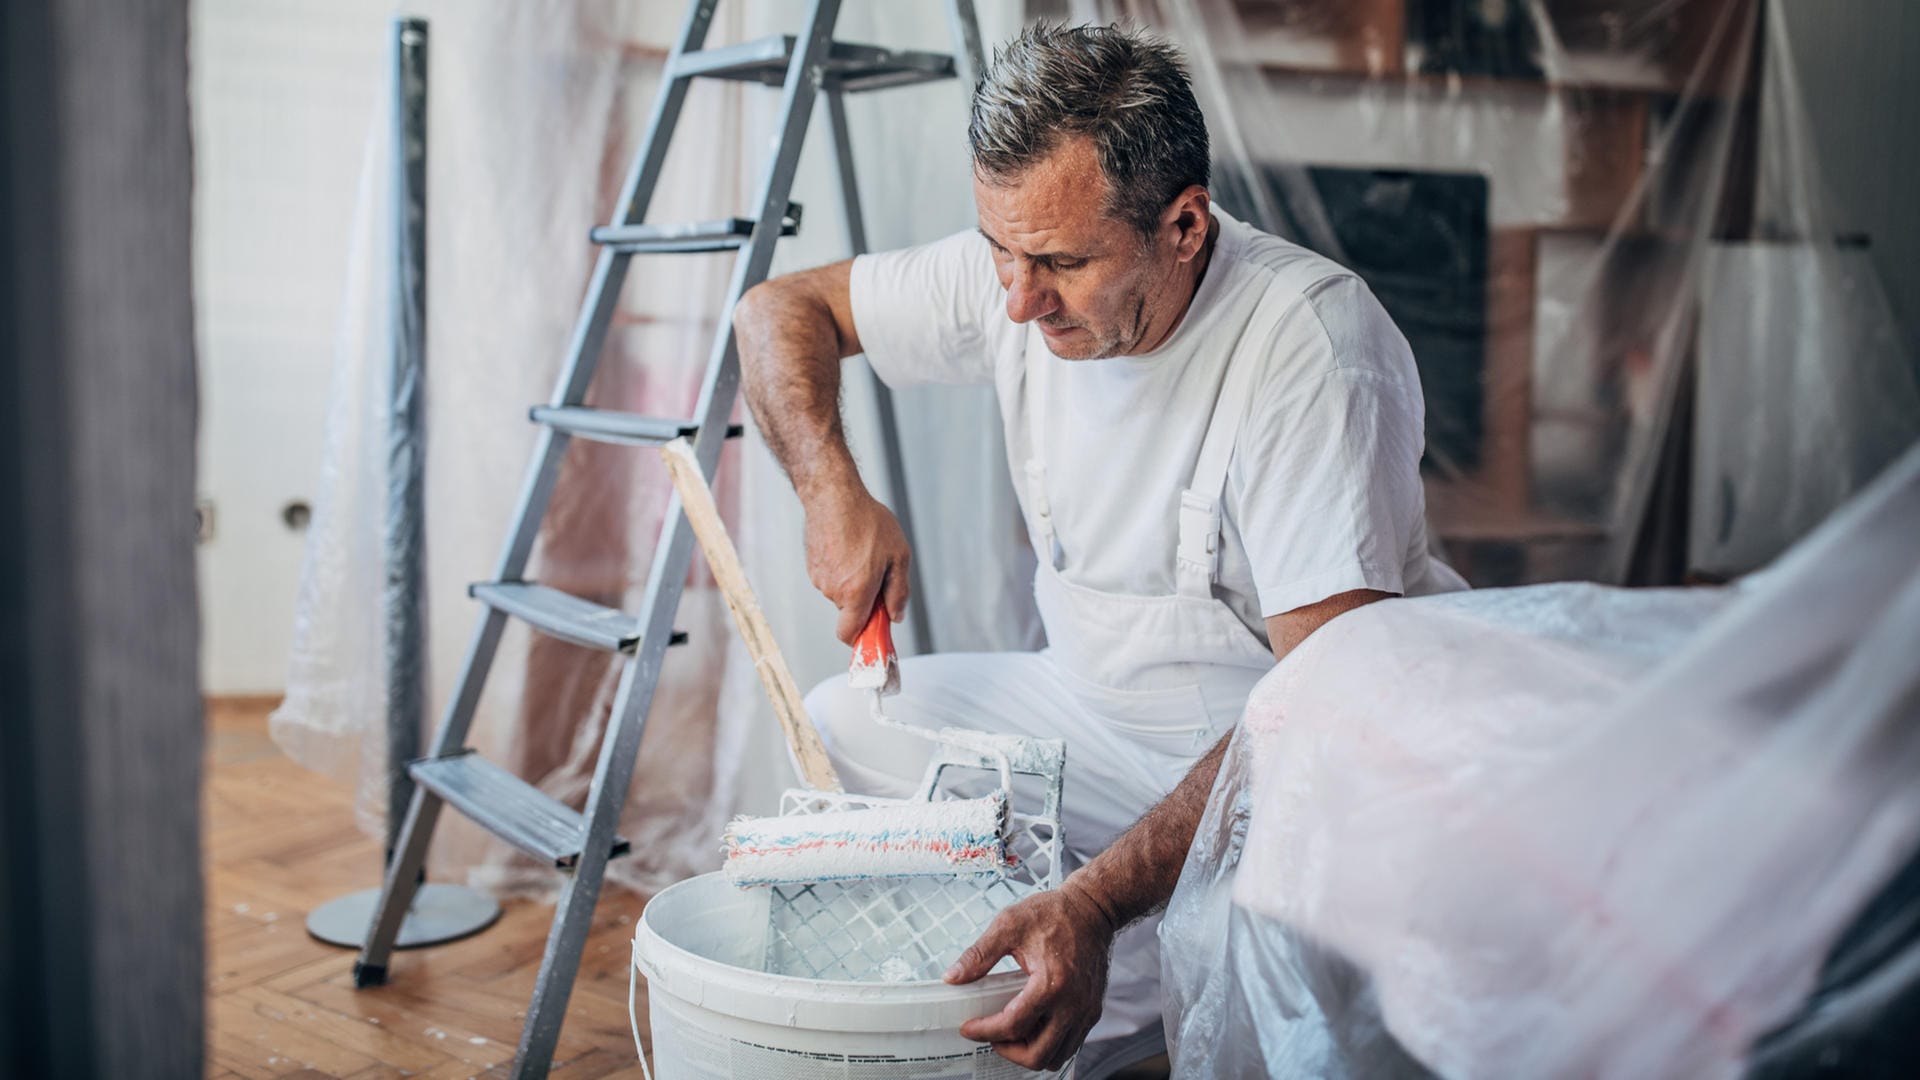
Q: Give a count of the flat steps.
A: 5